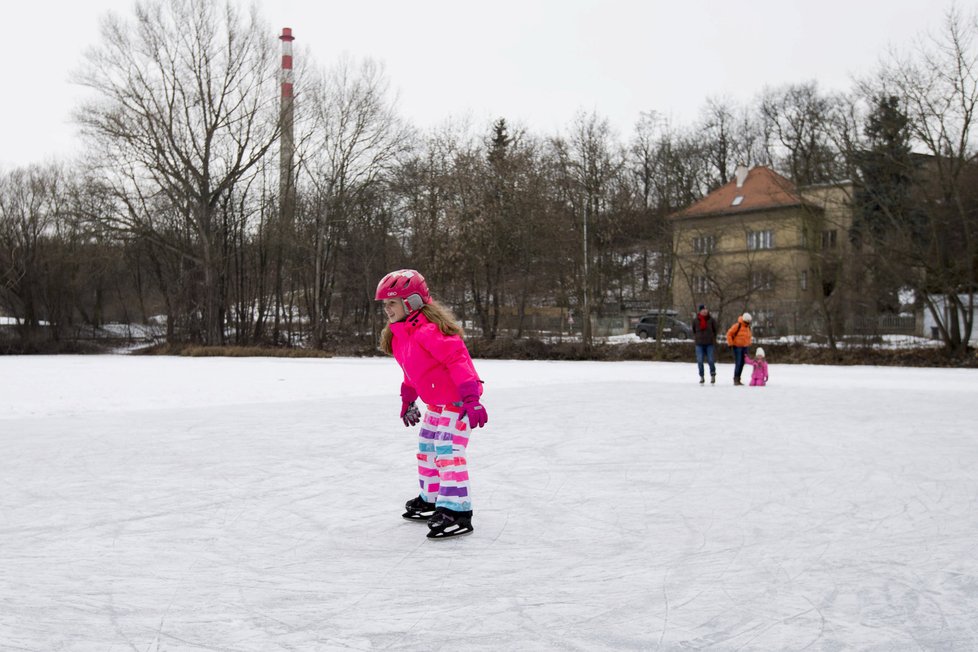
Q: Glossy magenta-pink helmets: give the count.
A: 1